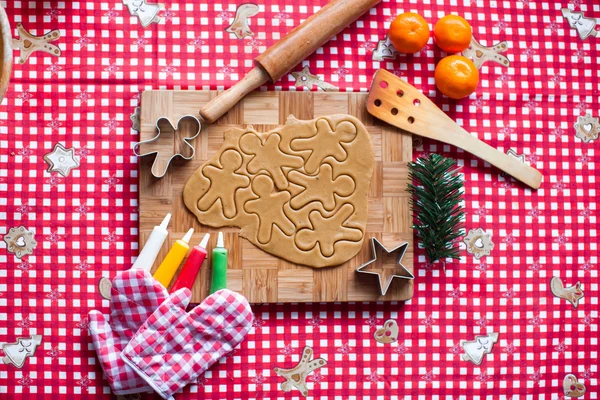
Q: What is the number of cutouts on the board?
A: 6